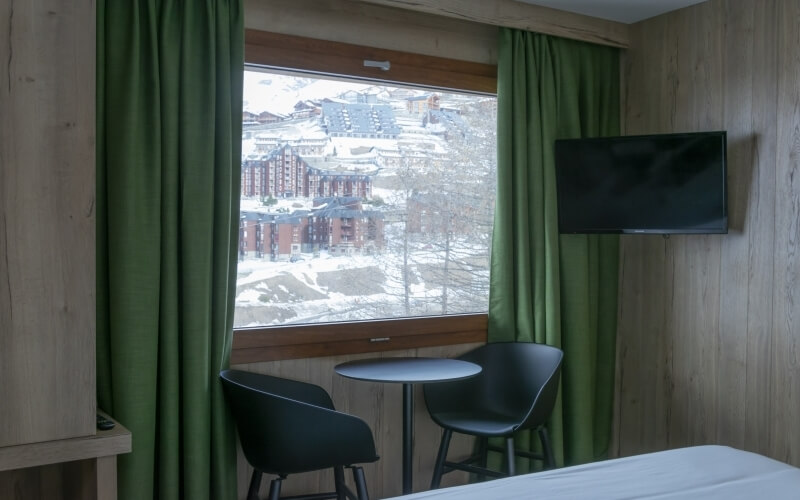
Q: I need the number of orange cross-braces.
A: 0